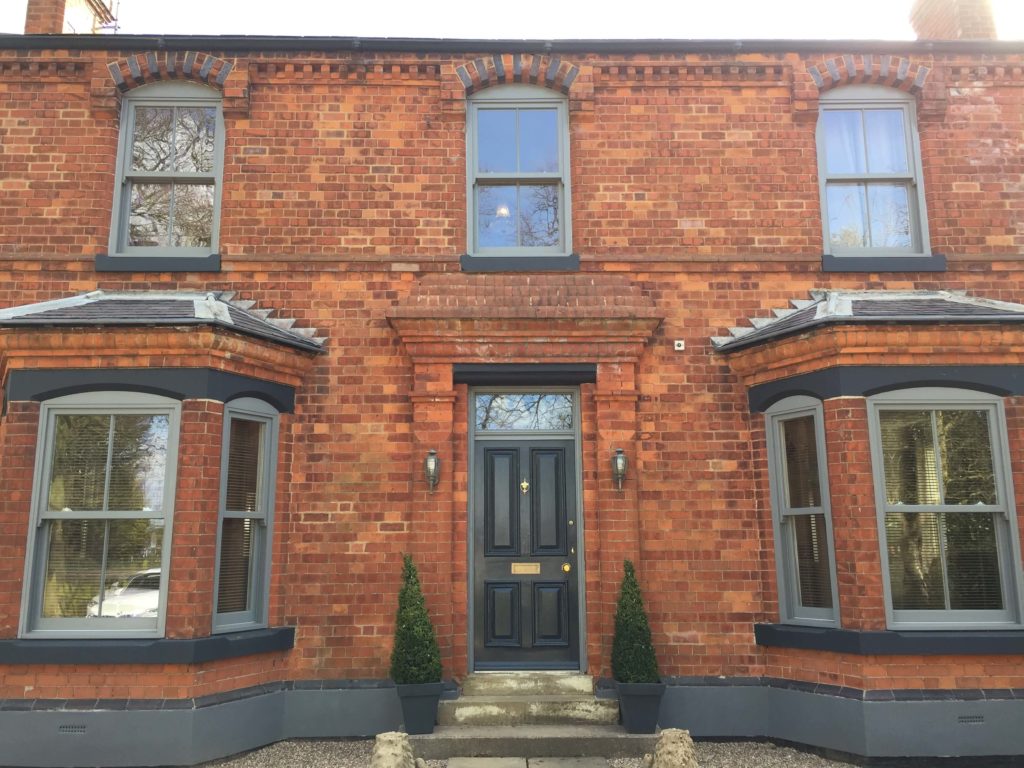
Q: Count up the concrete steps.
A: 3